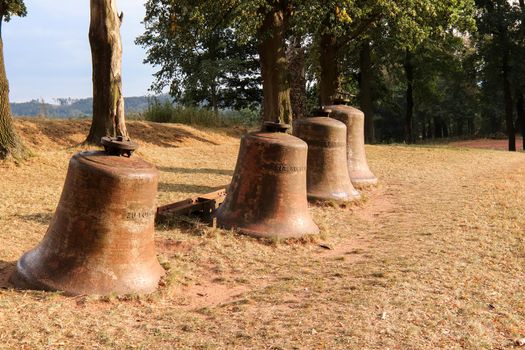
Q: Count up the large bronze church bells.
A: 4